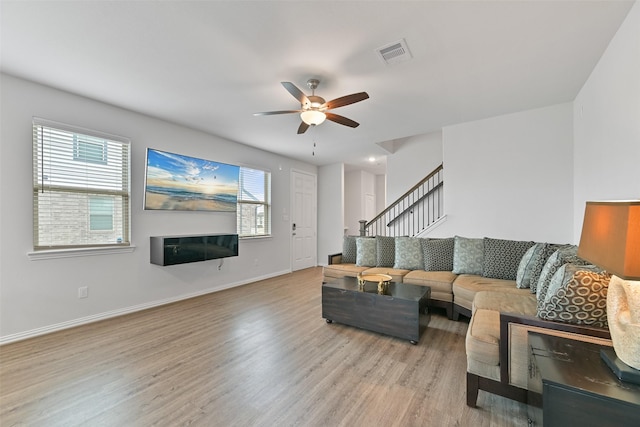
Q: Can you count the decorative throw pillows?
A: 13